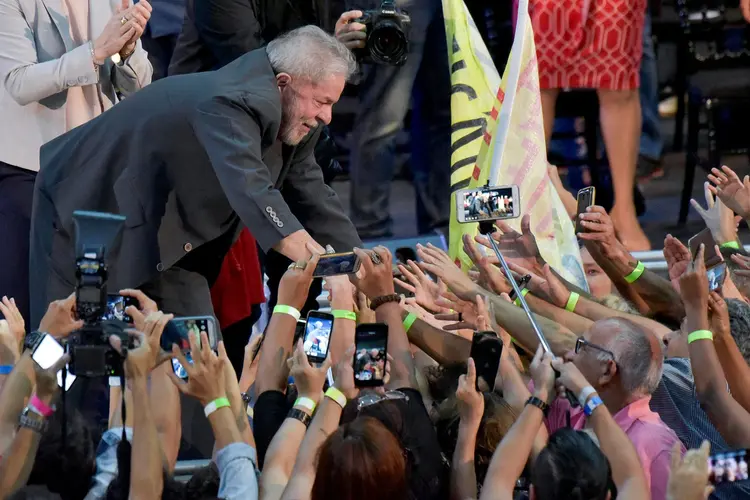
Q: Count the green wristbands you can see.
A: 11